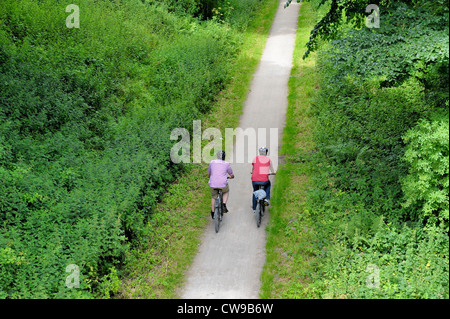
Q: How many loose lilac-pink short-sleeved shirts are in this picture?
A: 1